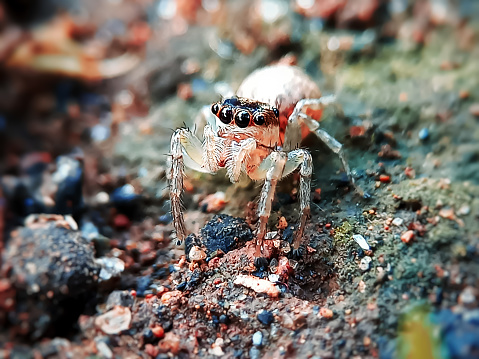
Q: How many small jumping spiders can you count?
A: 1